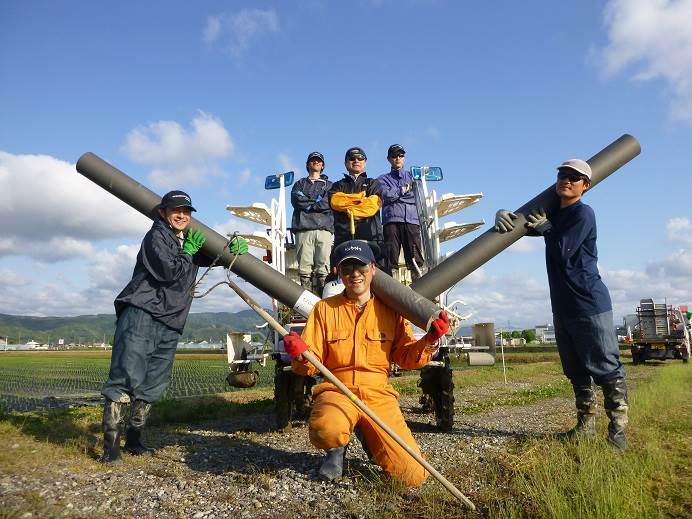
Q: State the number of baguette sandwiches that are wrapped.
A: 0